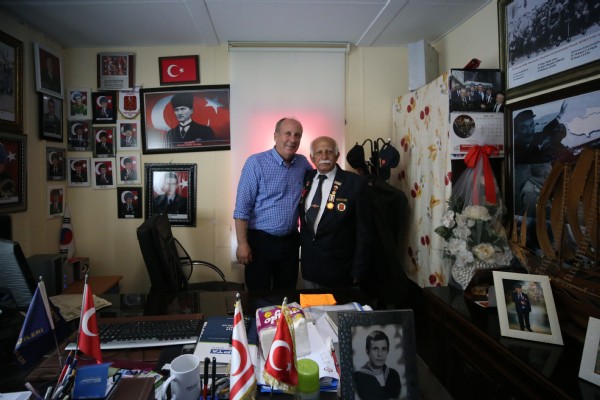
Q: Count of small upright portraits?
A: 11